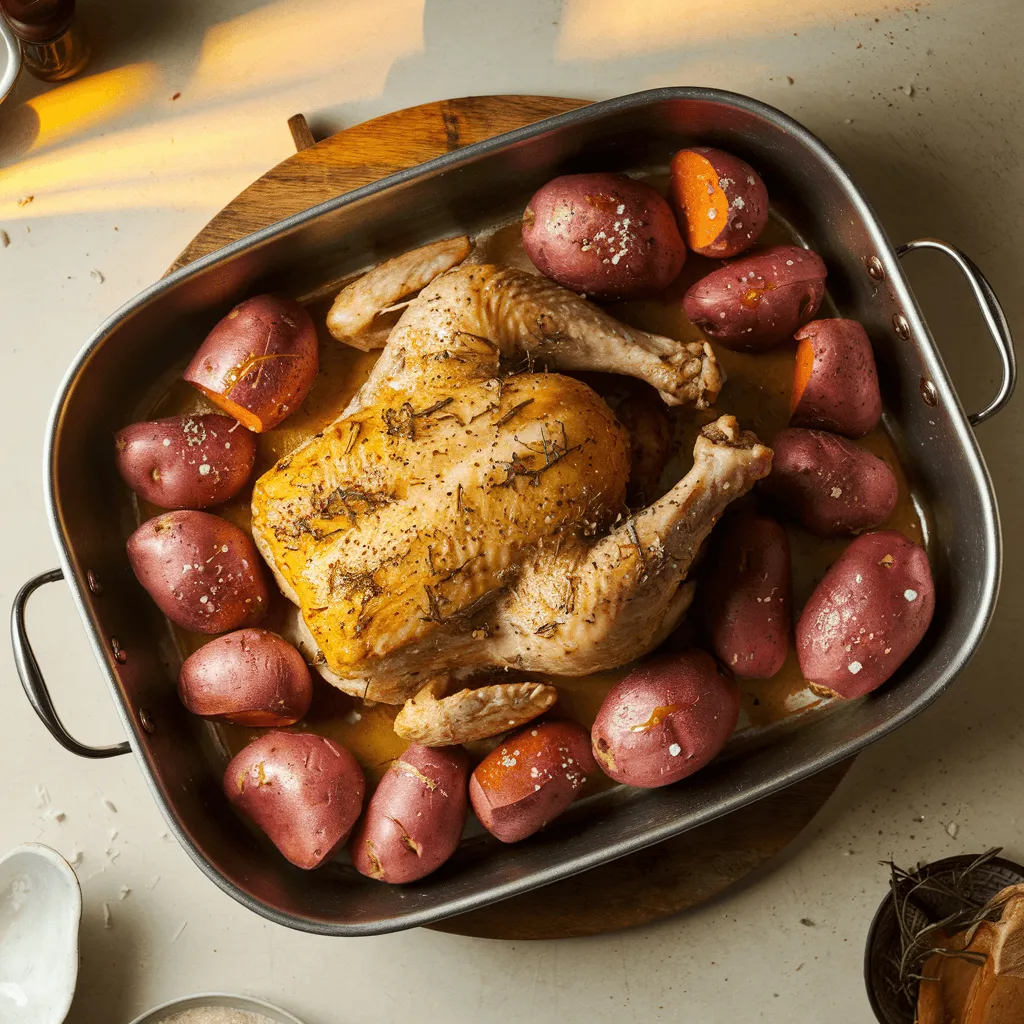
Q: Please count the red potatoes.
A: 15